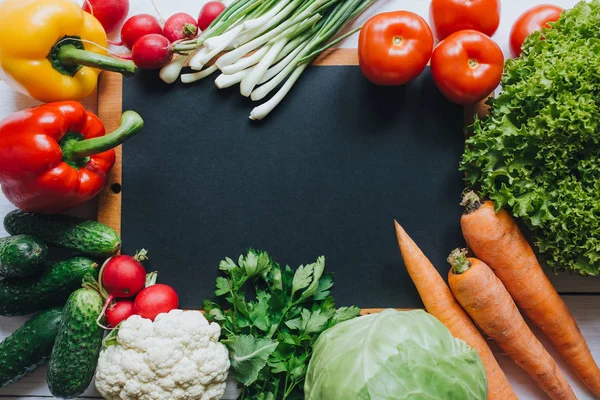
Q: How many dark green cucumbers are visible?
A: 5